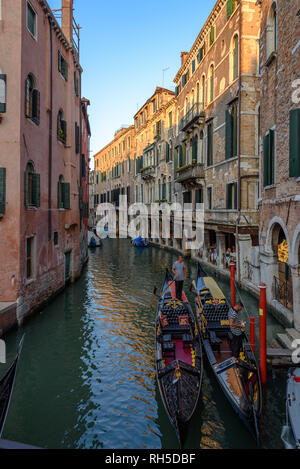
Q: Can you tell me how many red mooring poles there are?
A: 3